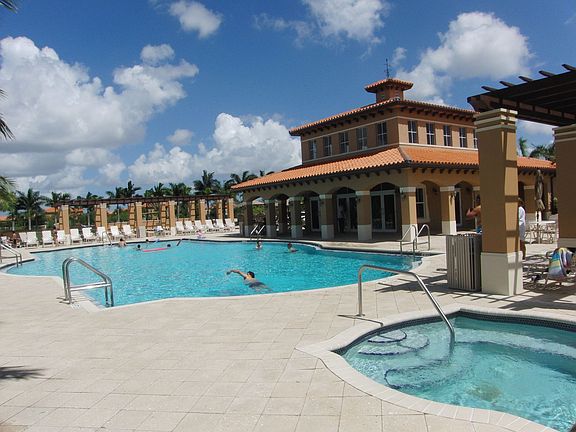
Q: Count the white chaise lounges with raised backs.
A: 15